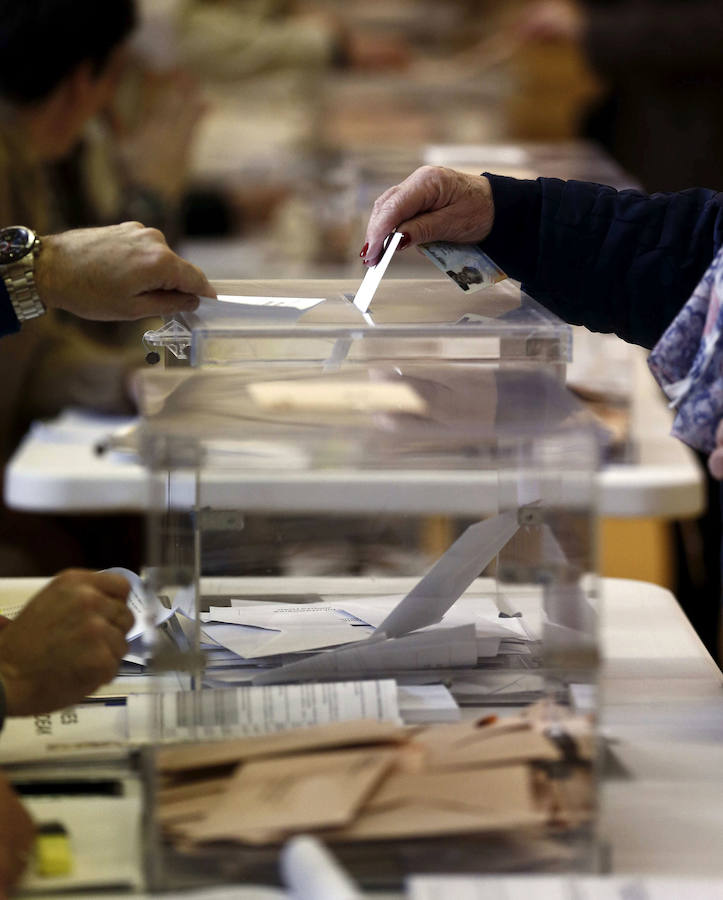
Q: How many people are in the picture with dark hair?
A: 1